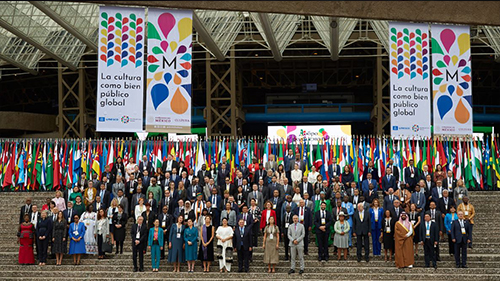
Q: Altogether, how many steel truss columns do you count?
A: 3